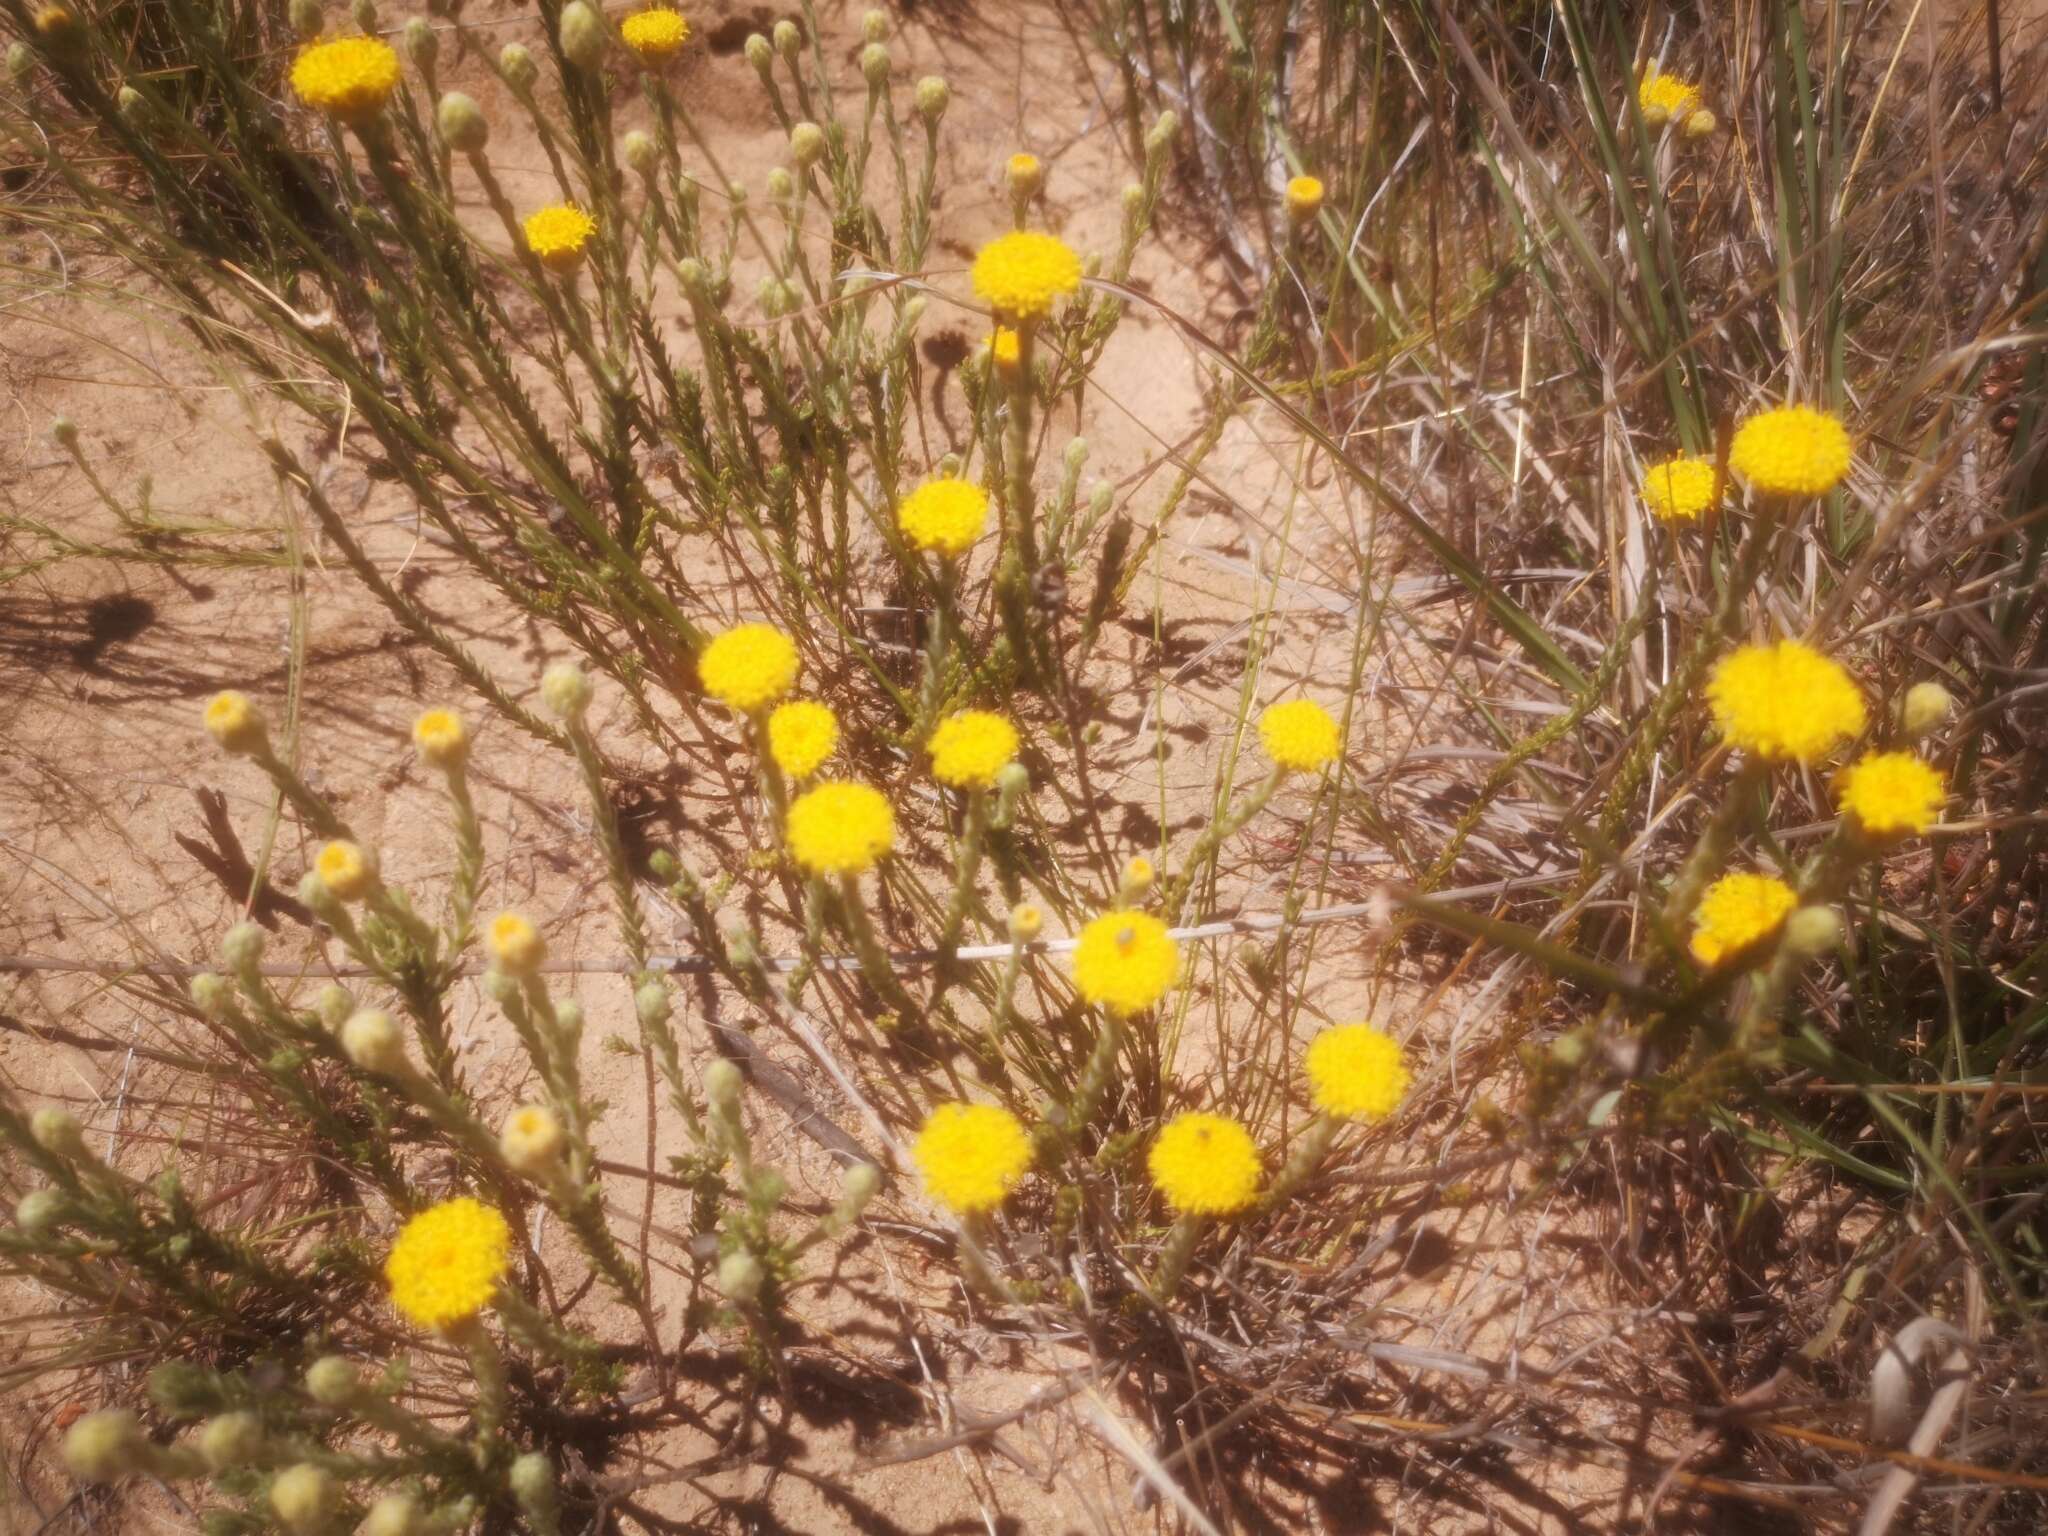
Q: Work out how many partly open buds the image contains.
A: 9